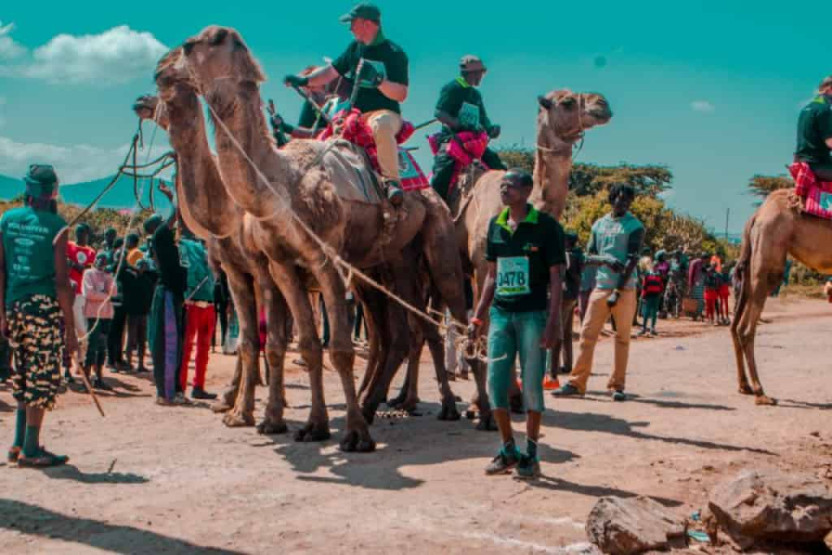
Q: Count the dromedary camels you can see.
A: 5